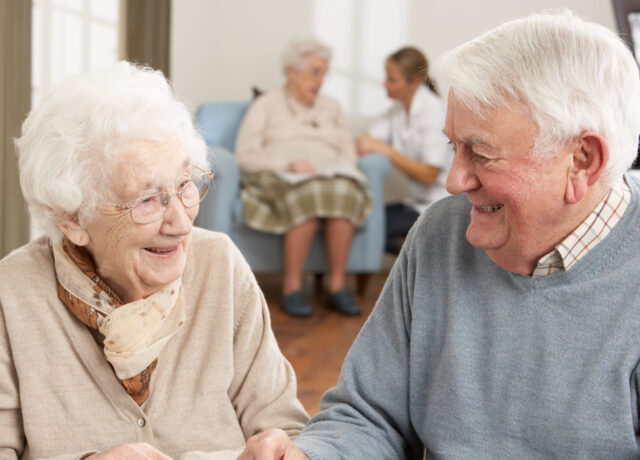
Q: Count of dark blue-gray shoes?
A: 2